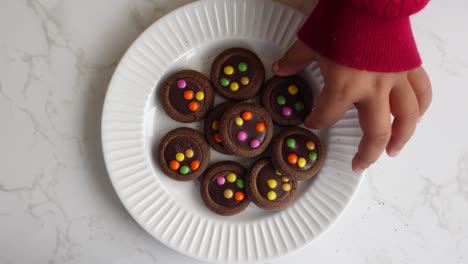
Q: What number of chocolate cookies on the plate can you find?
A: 9